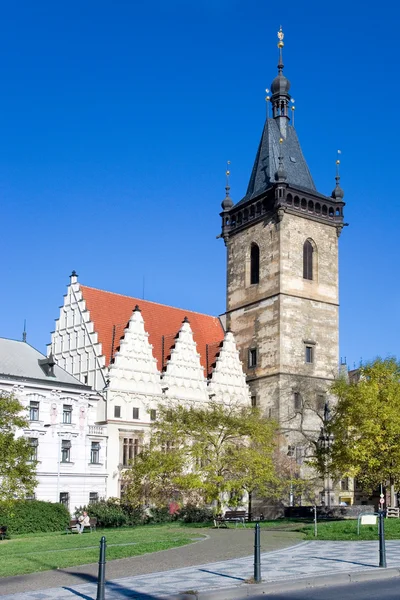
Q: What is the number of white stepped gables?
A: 4